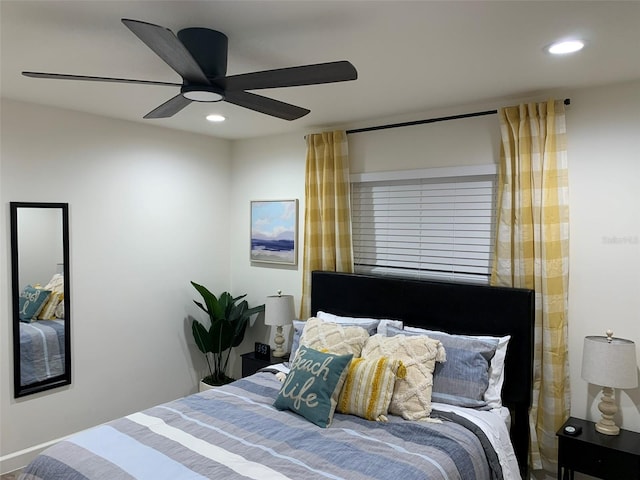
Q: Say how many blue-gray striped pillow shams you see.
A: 2